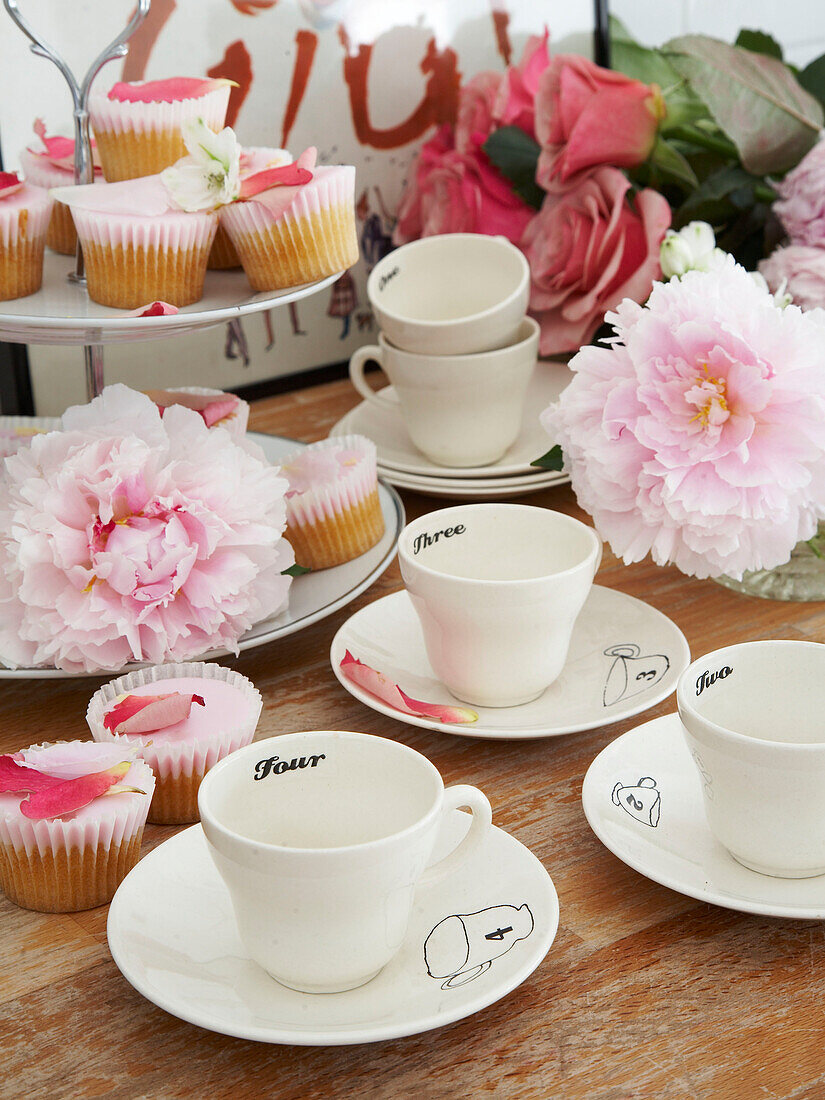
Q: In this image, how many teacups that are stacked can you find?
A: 2